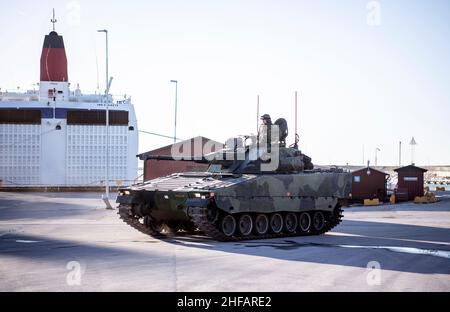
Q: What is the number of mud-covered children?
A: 0